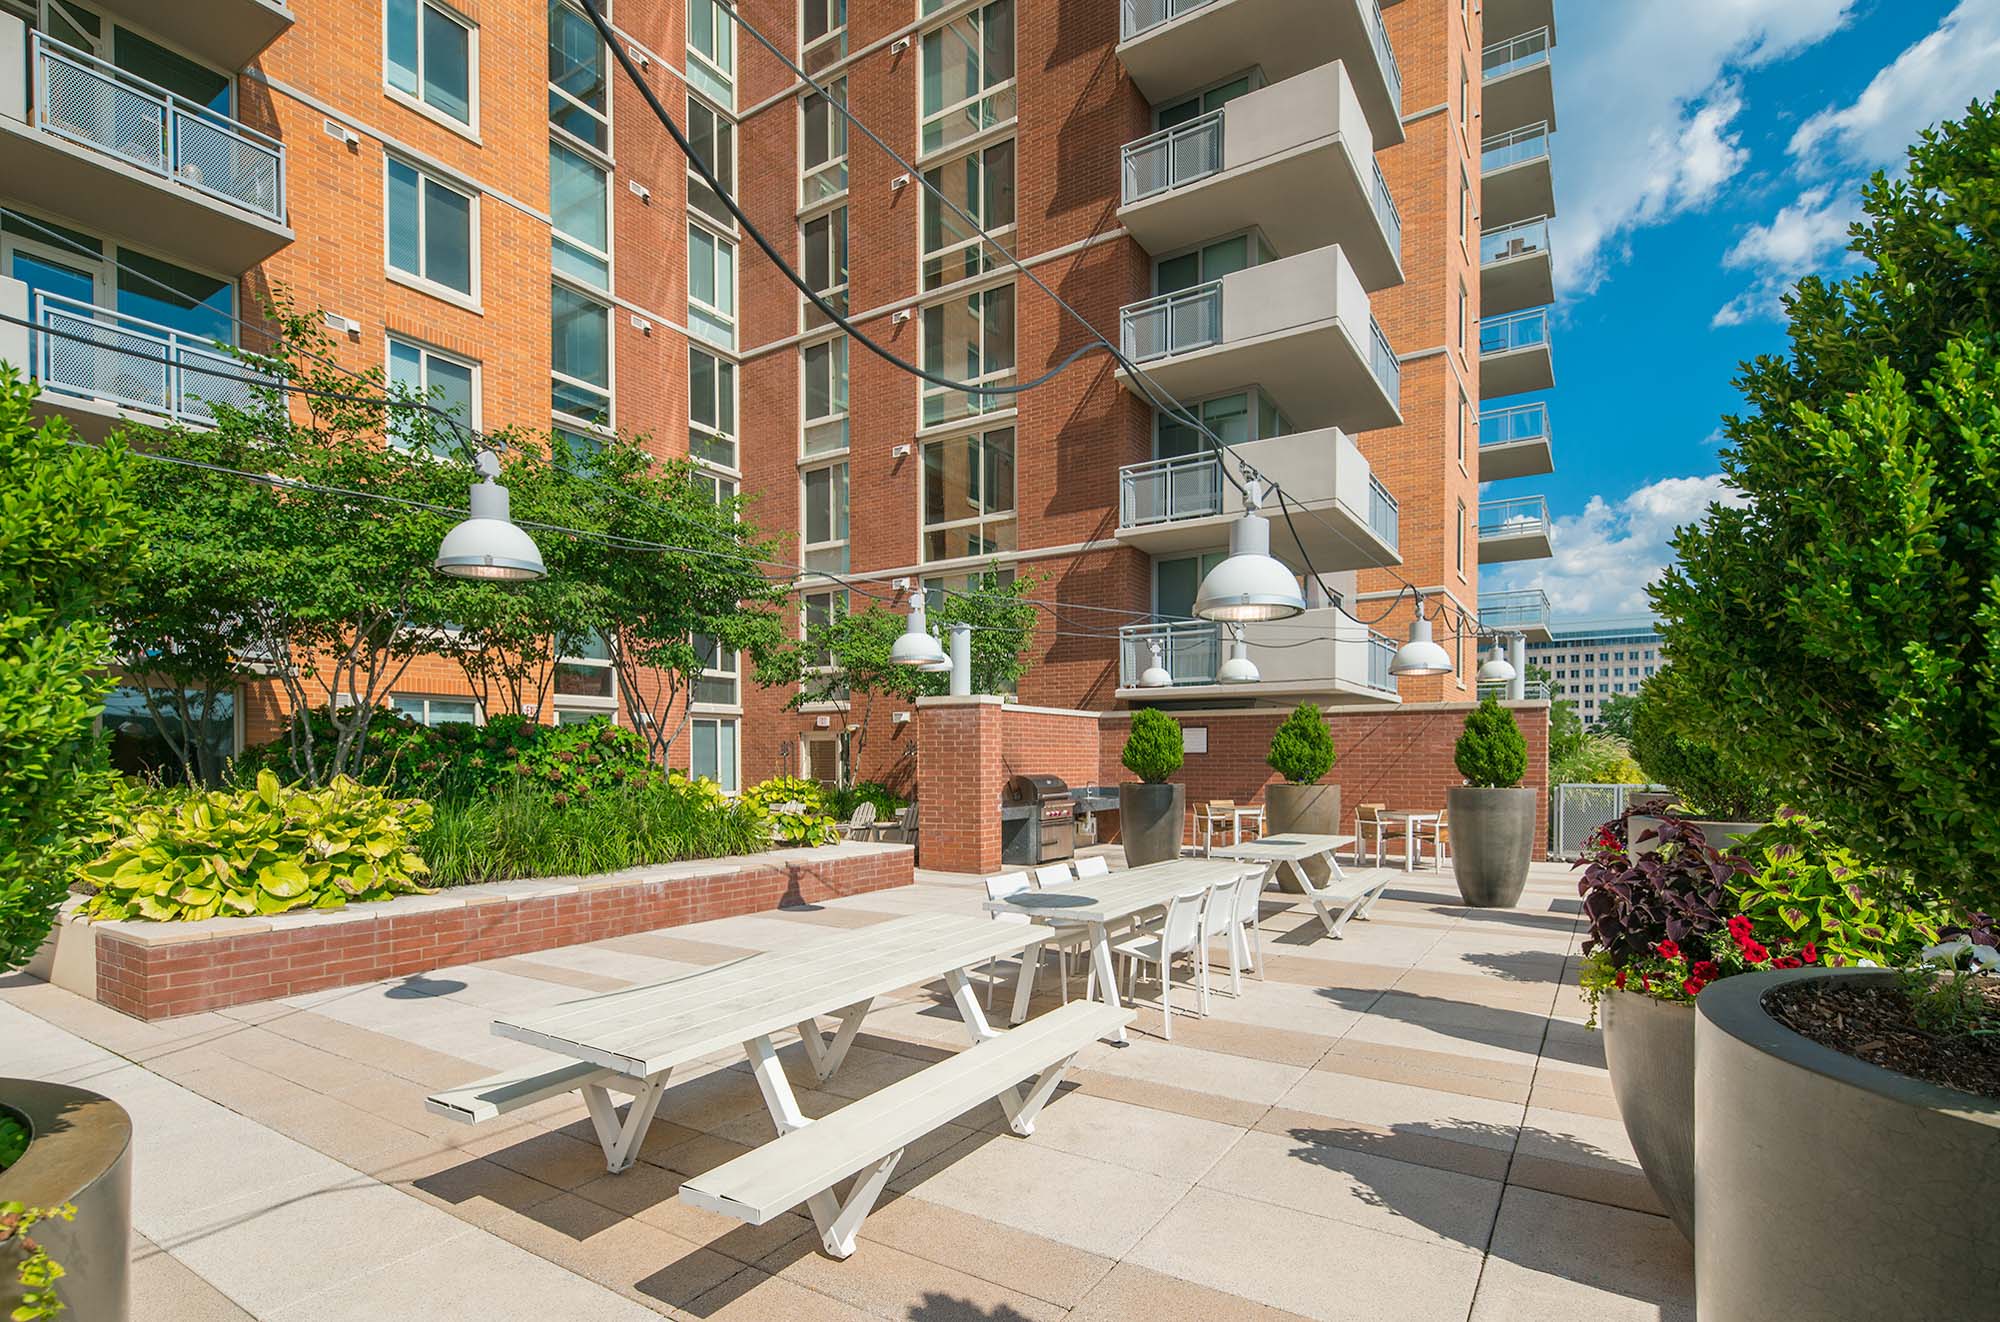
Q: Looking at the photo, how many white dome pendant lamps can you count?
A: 8